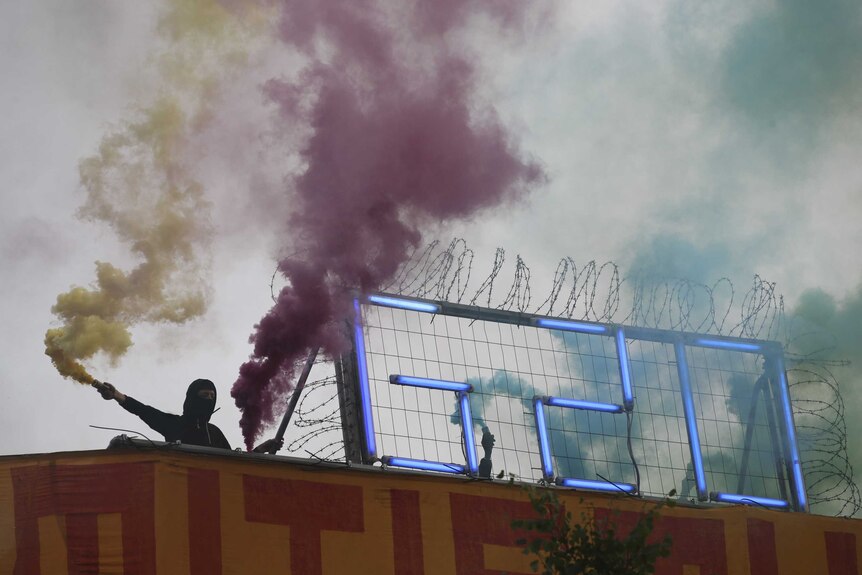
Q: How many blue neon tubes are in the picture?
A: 14